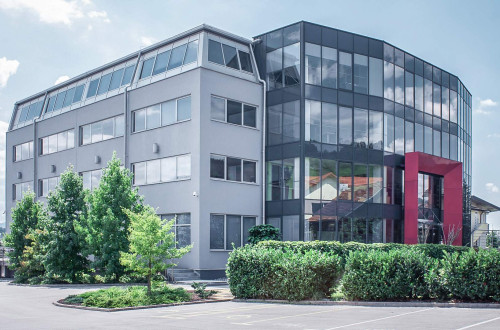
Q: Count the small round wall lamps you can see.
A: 4